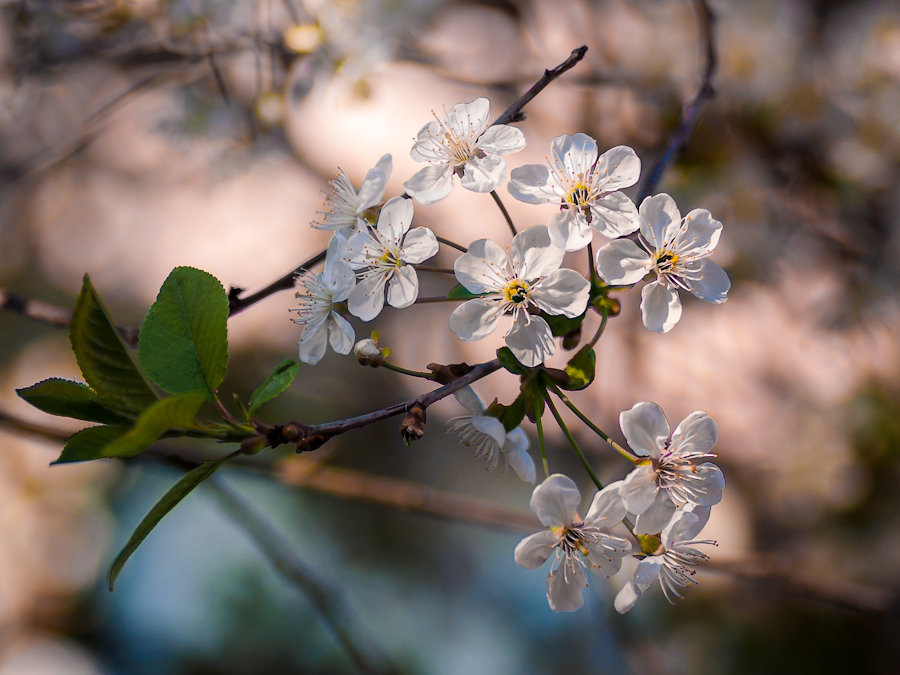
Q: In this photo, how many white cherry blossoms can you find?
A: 11